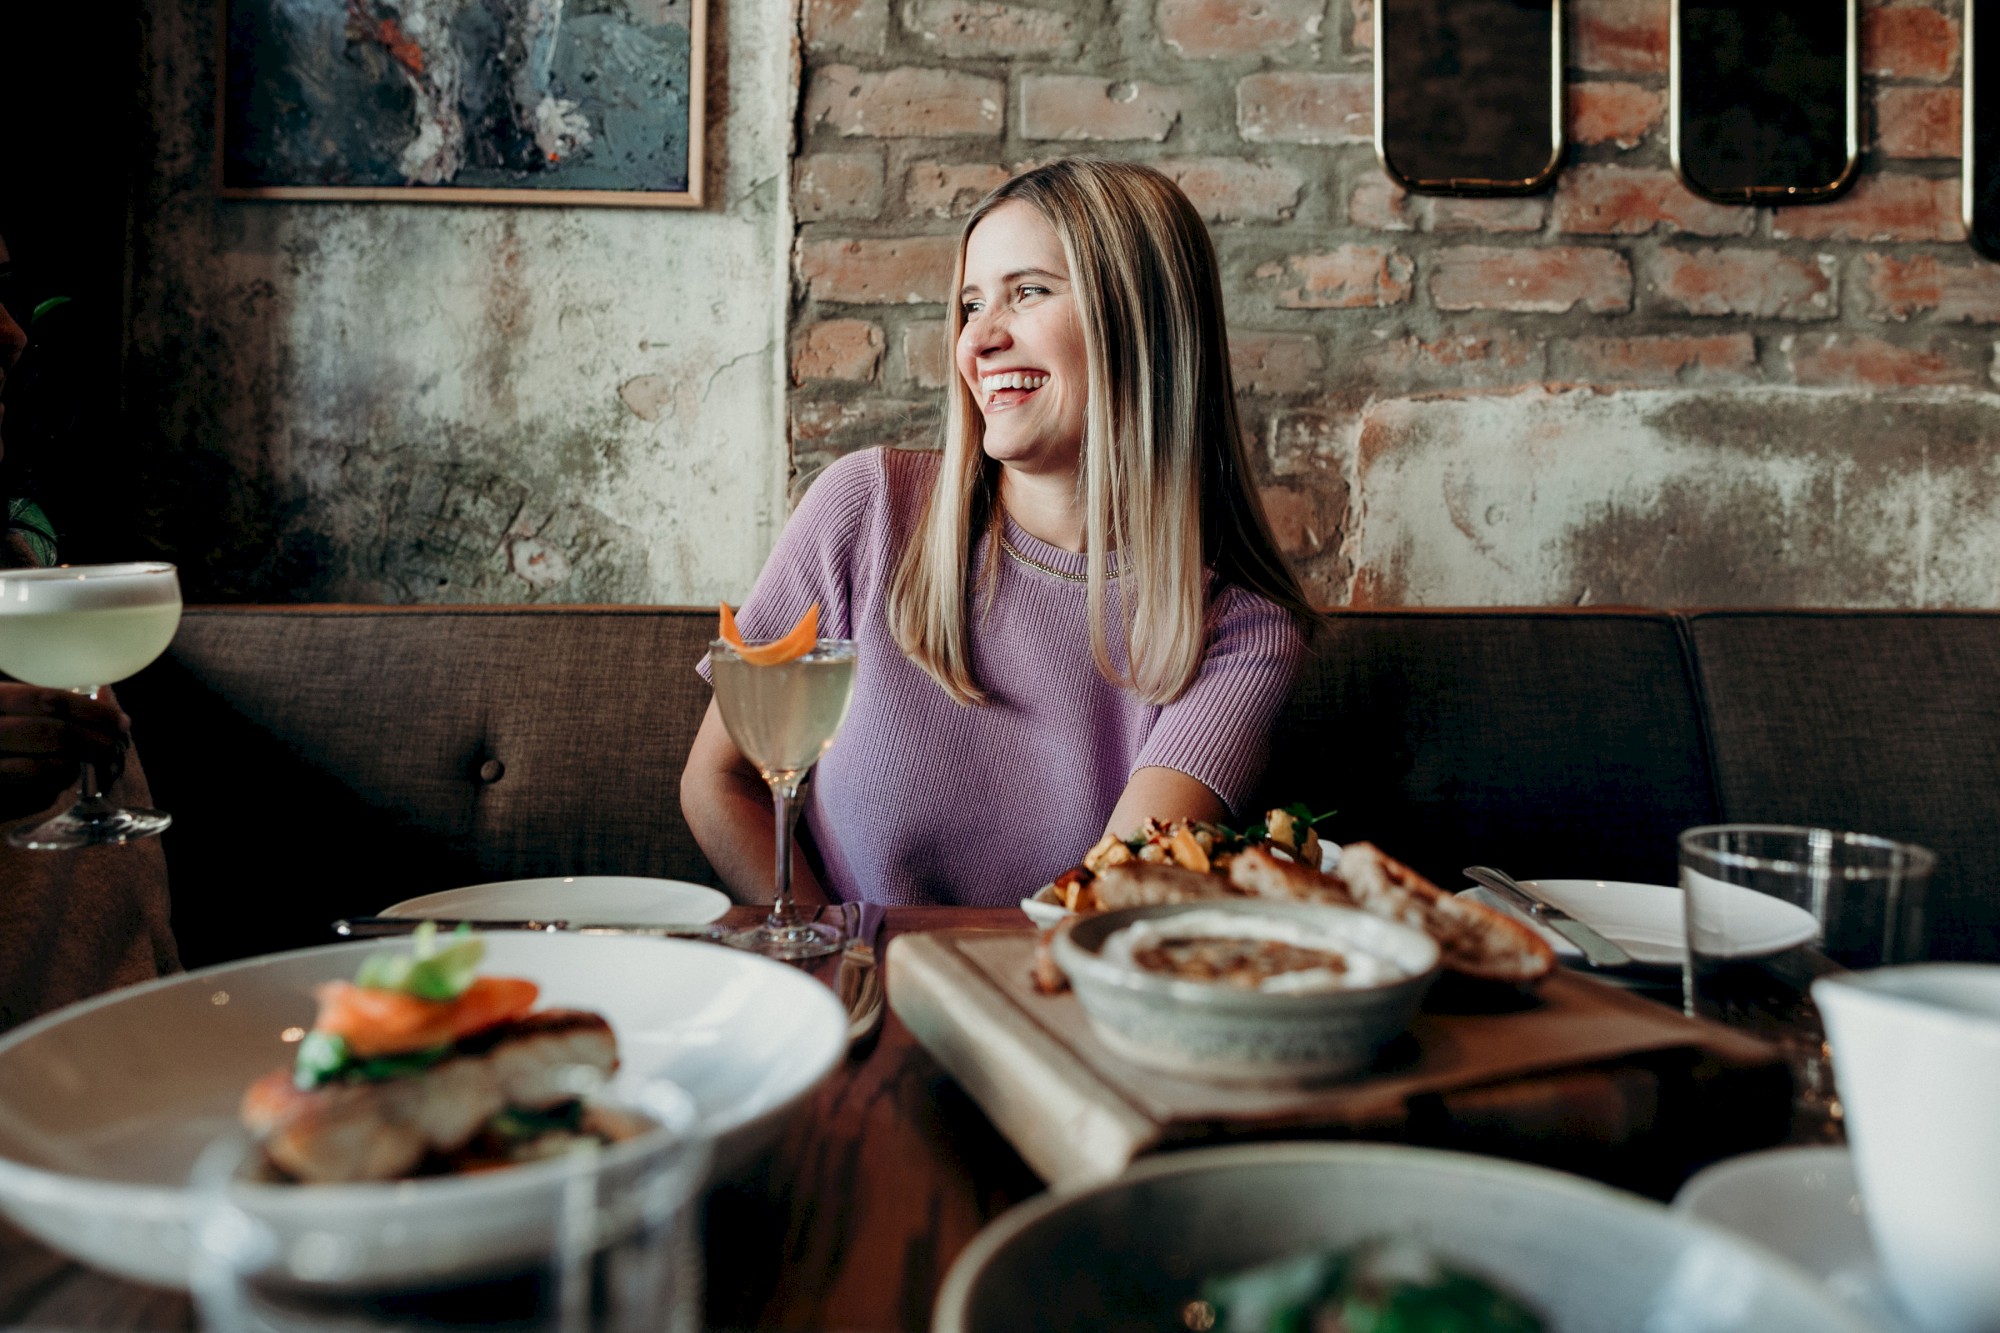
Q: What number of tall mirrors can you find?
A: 3